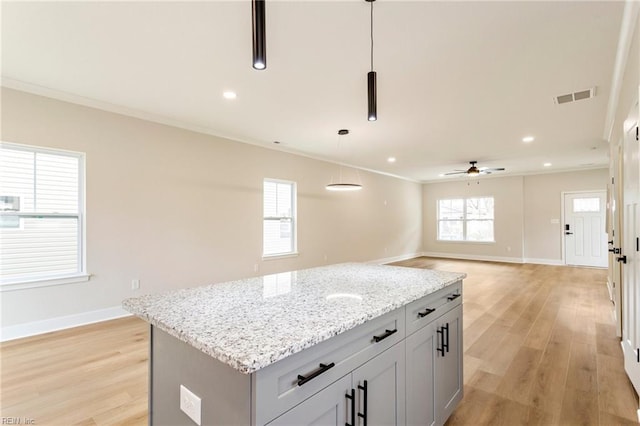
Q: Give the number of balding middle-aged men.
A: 0